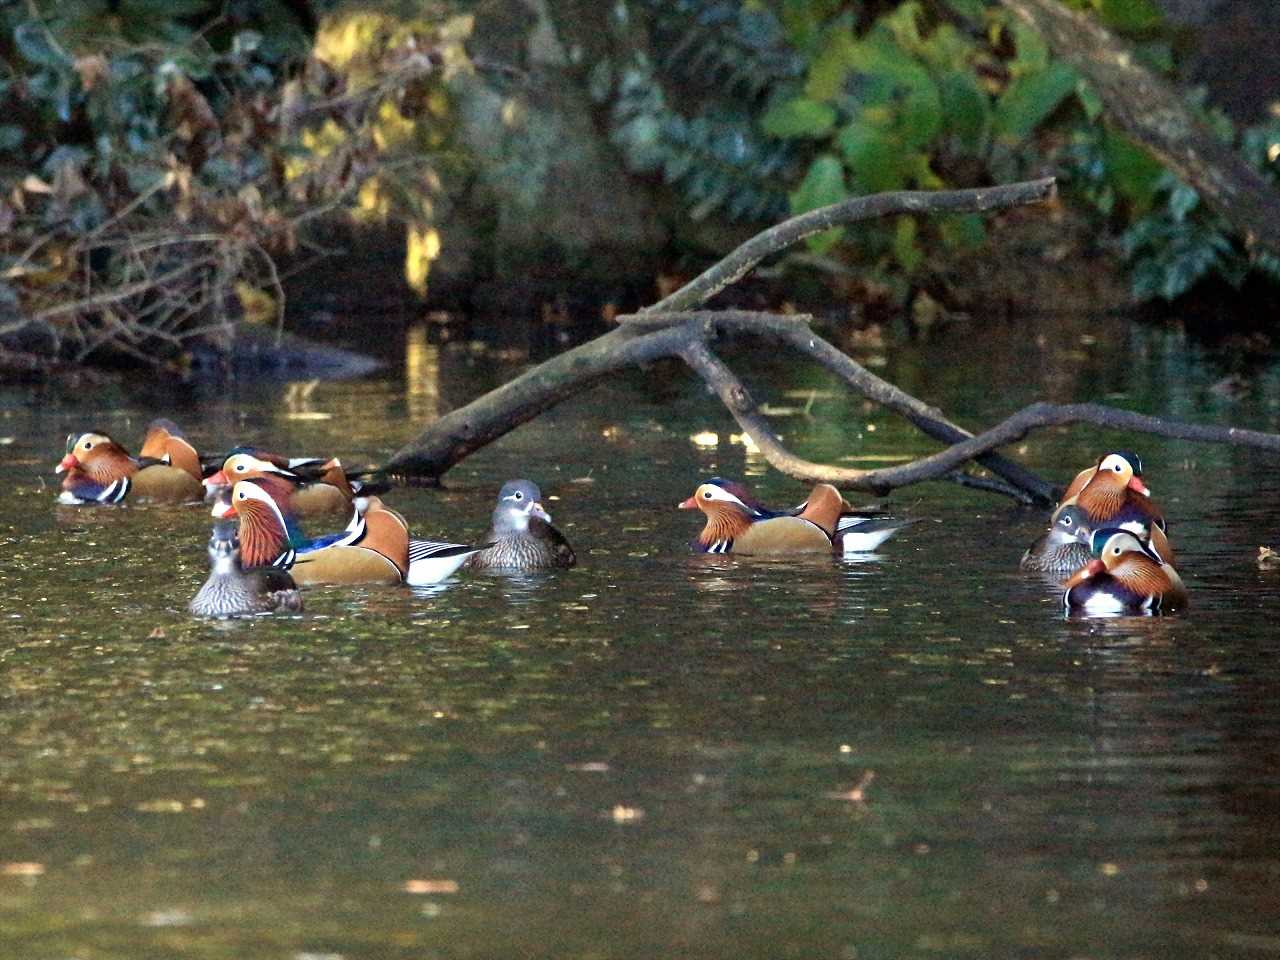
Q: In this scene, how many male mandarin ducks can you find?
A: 6